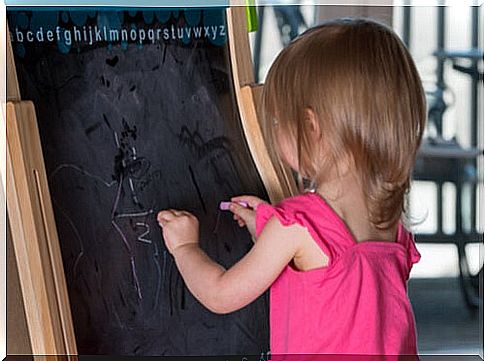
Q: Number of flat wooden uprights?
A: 2